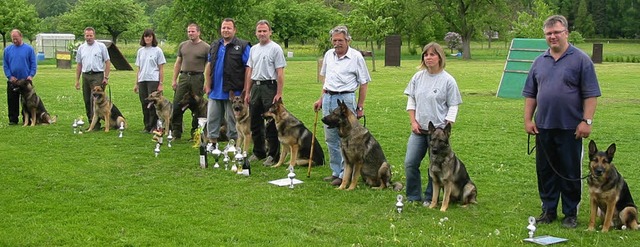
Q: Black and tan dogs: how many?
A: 9